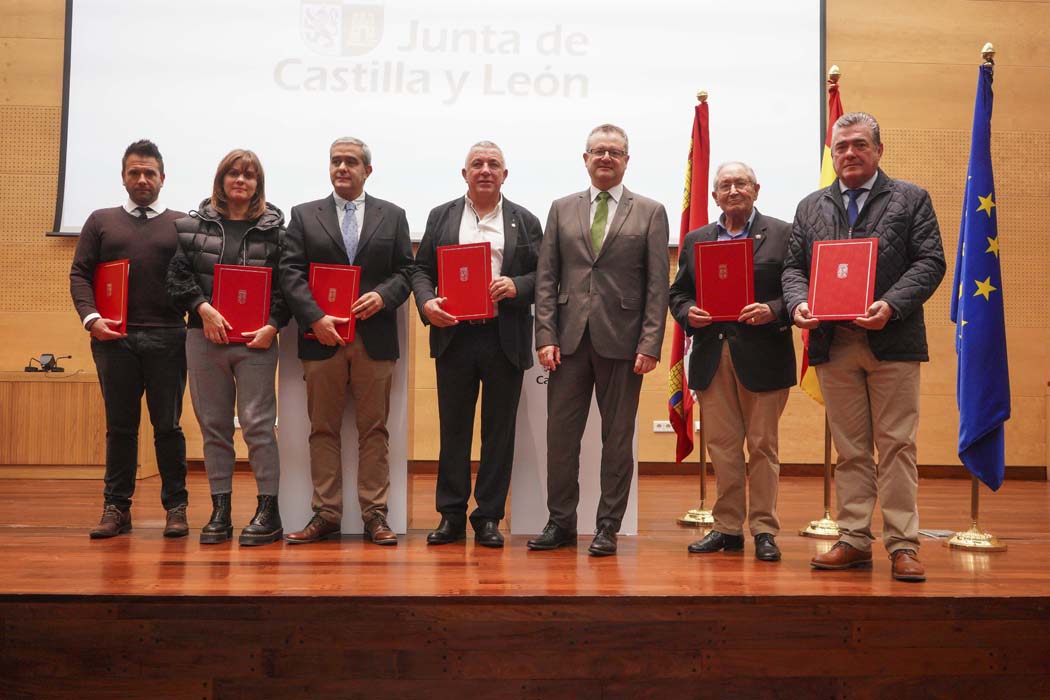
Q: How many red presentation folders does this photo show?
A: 6